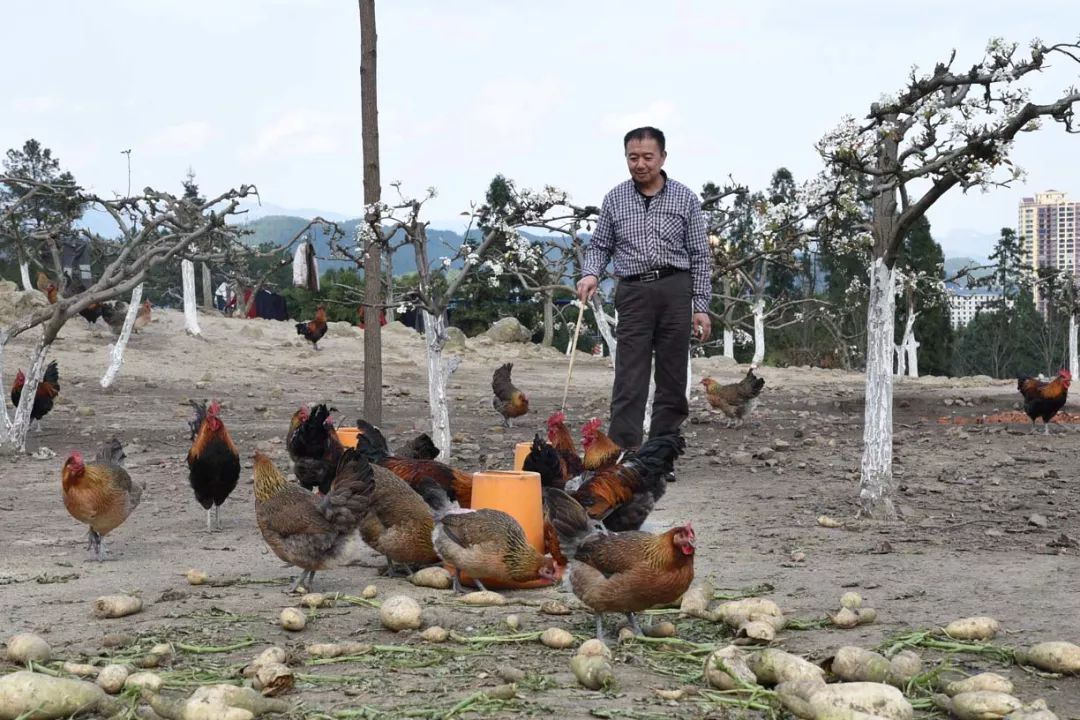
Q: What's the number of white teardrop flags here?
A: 0